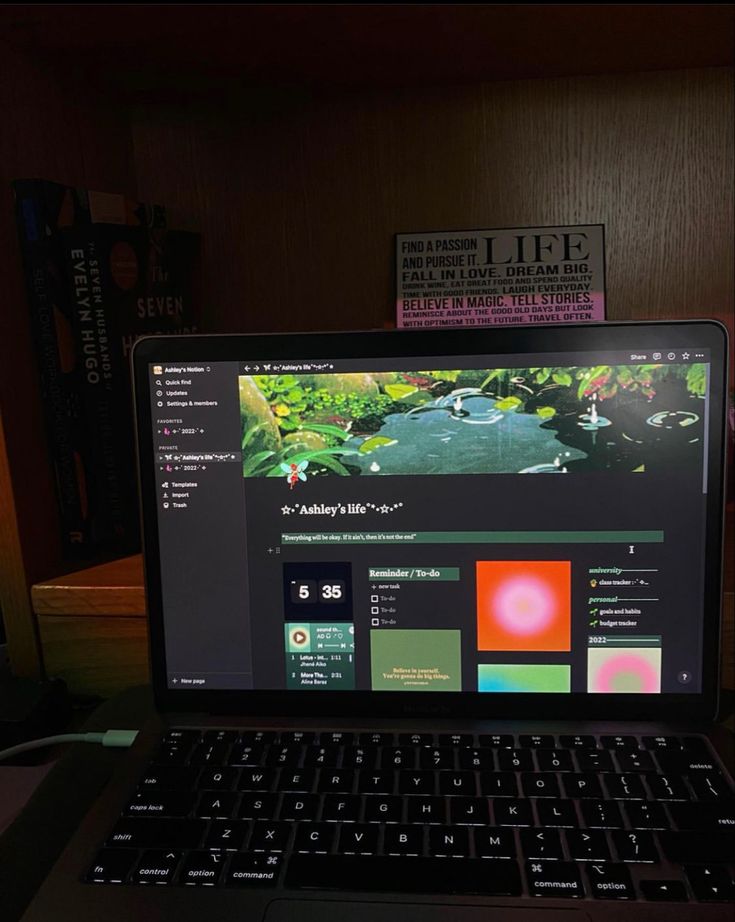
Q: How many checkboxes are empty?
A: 3